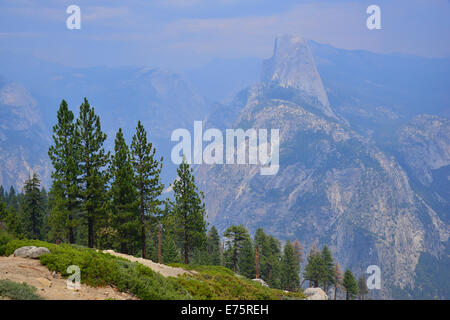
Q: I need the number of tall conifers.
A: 5